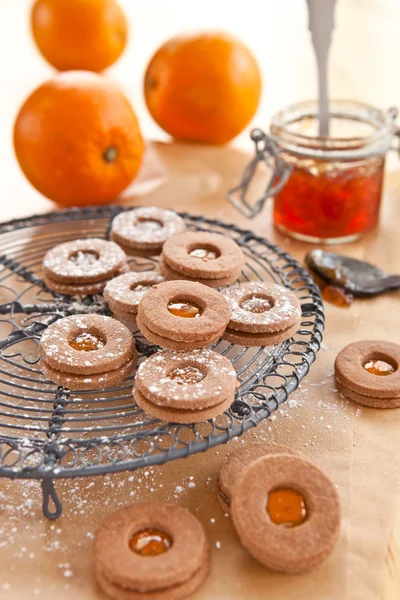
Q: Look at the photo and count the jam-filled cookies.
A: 12